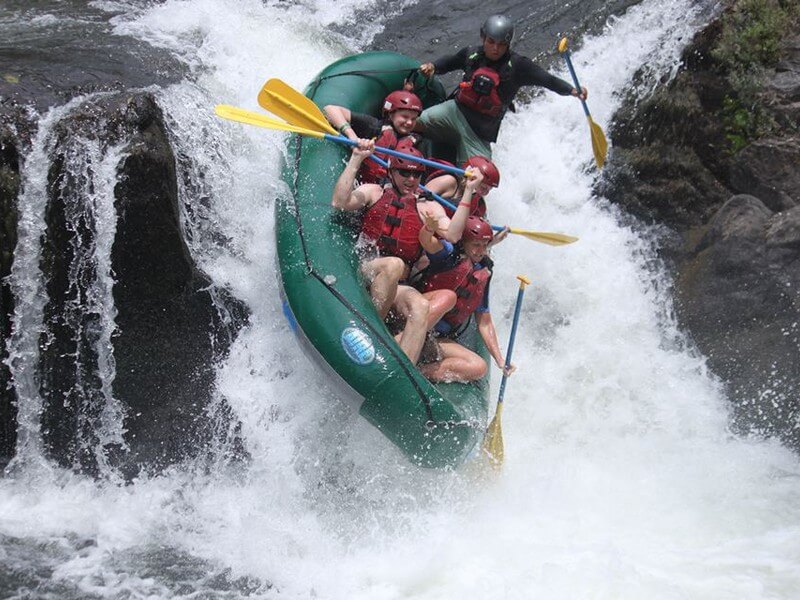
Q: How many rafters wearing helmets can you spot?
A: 5